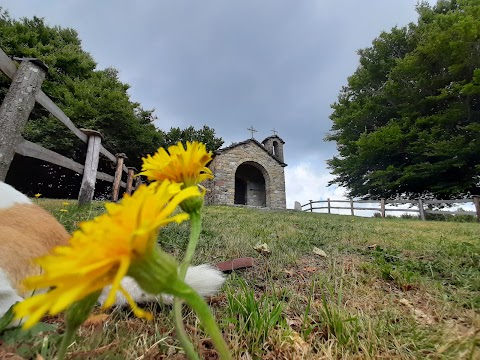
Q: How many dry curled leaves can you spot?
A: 2